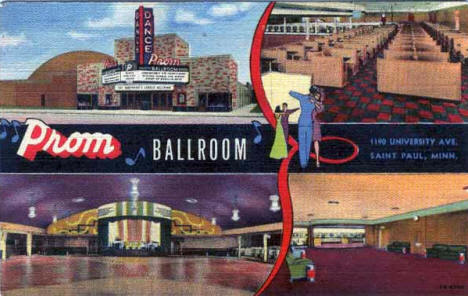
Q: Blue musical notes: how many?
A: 4